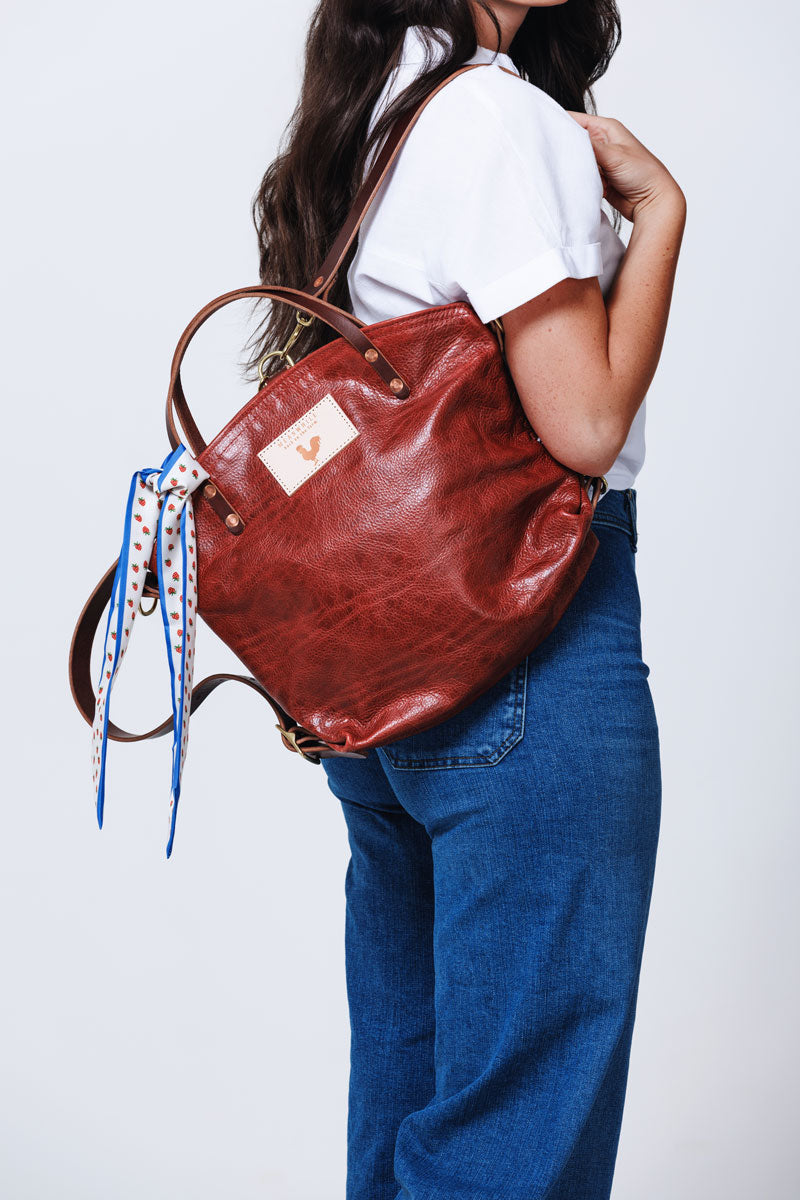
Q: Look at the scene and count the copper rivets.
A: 5